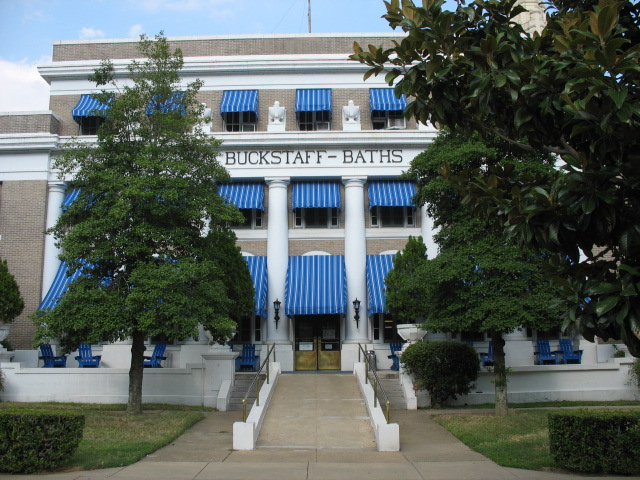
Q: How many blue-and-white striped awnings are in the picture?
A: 13